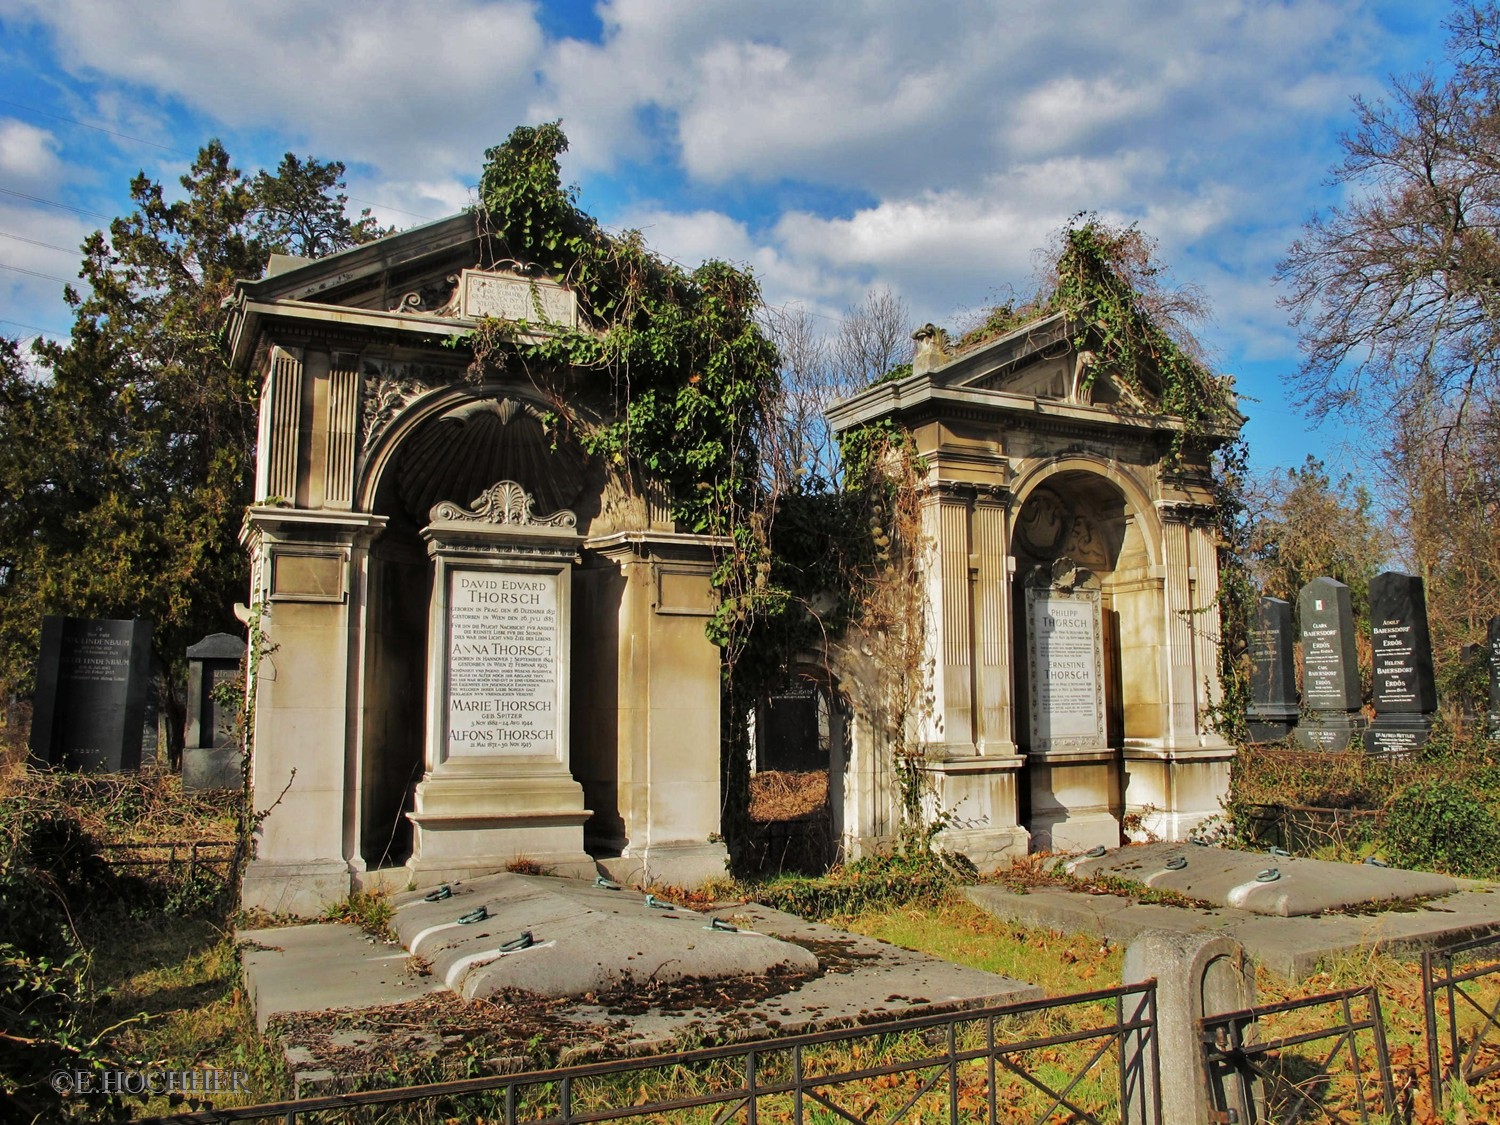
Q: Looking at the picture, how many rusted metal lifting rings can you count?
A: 12